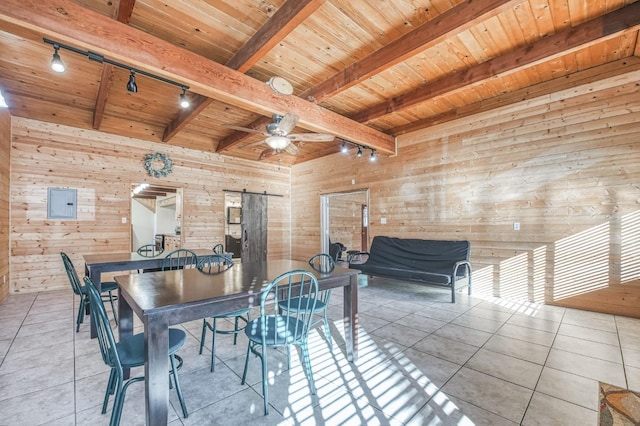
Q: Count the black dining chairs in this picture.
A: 0